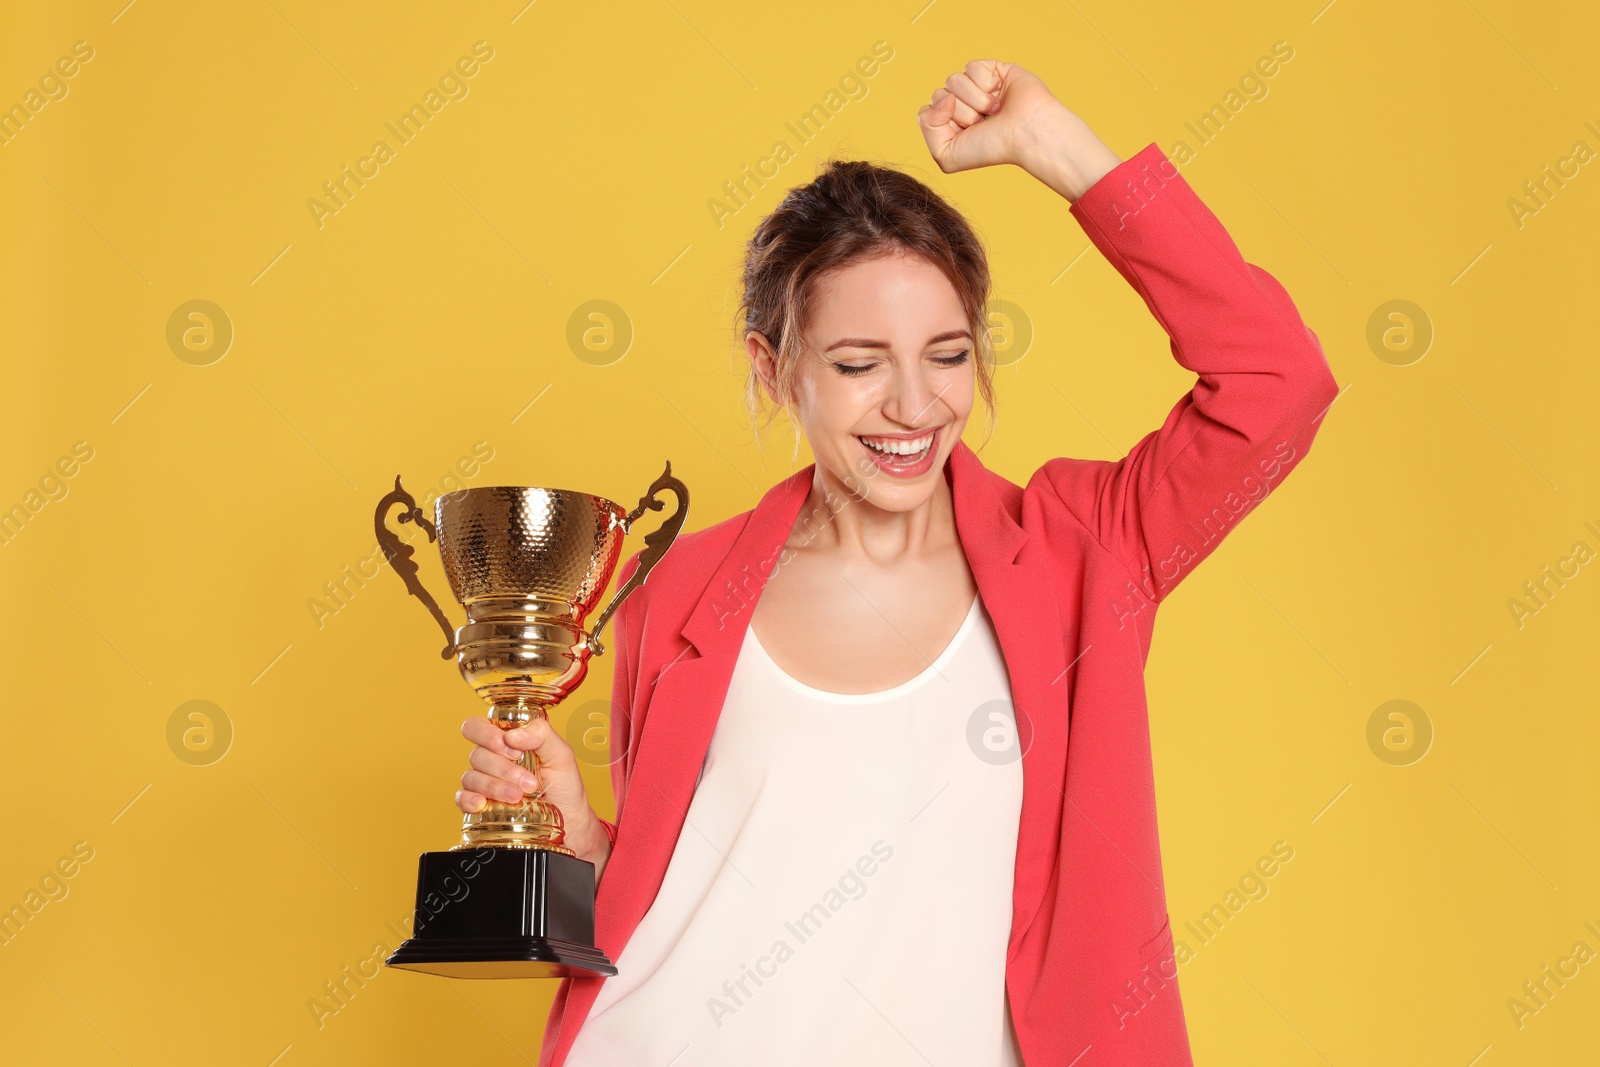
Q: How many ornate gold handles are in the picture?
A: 2